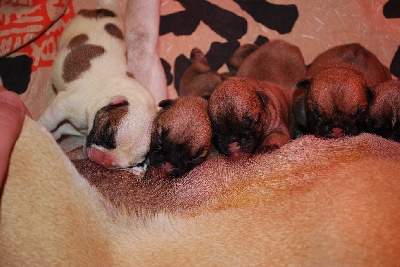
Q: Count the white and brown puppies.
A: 1